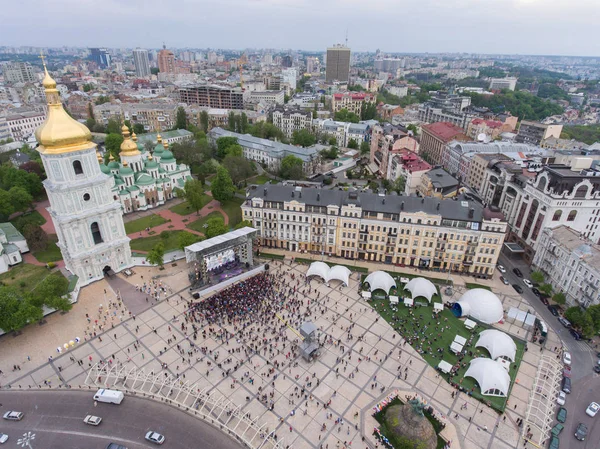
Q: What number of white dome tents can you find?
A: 7